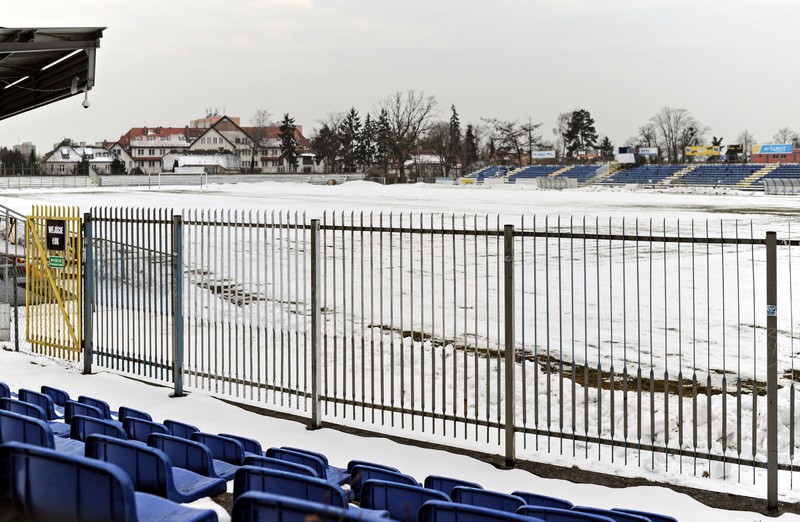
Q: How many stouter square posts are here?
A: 5